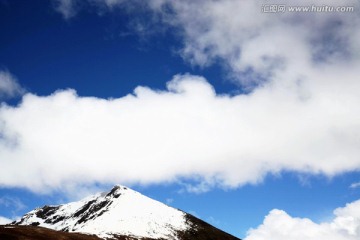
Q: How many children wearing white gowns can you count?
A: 0